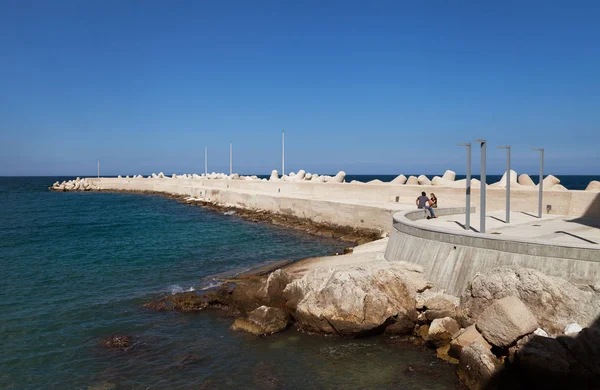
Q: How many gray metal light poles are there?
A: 4